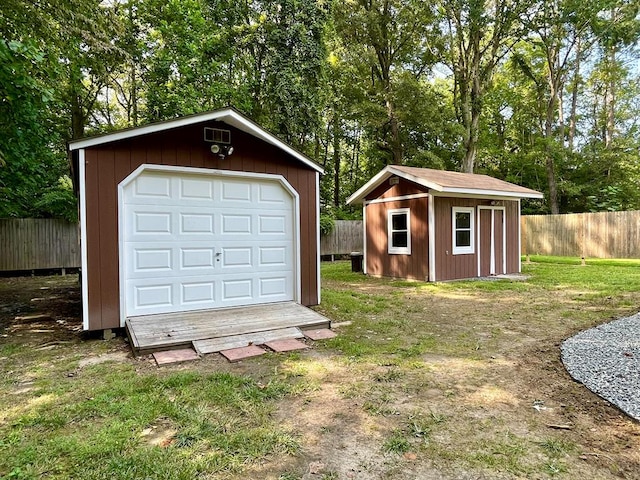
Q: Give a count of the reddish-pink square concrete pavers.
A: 4